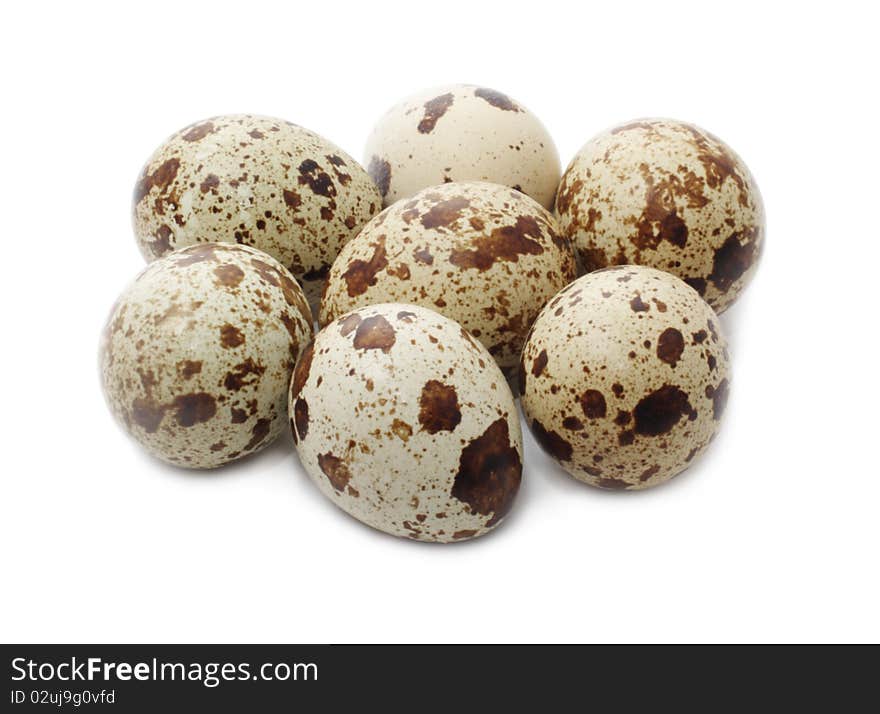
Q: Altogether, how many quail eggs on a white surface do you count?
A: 7